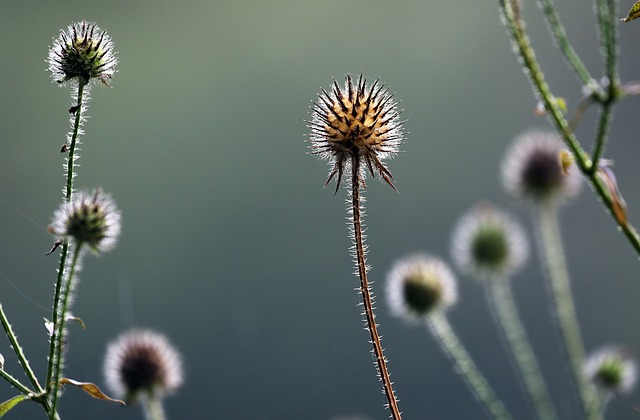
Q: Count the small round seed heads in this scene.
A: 8